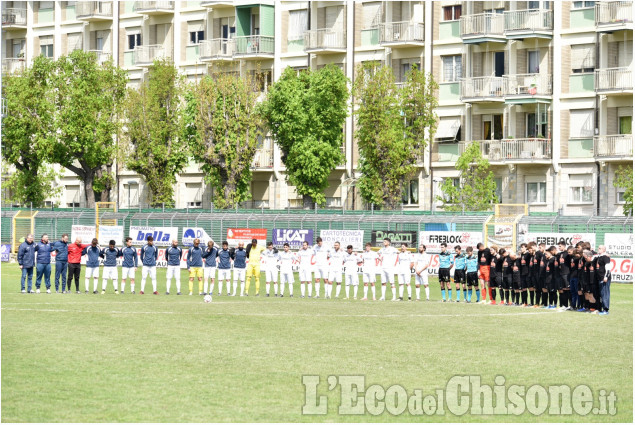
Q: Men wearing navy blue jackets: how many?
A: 12